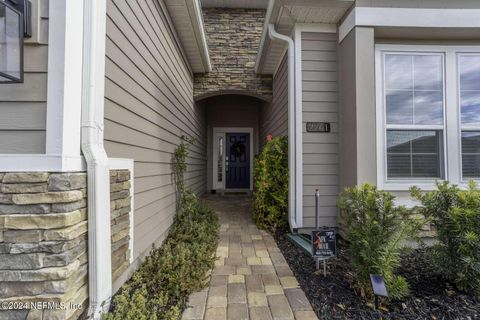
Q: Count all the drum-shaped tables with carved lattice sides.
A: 0